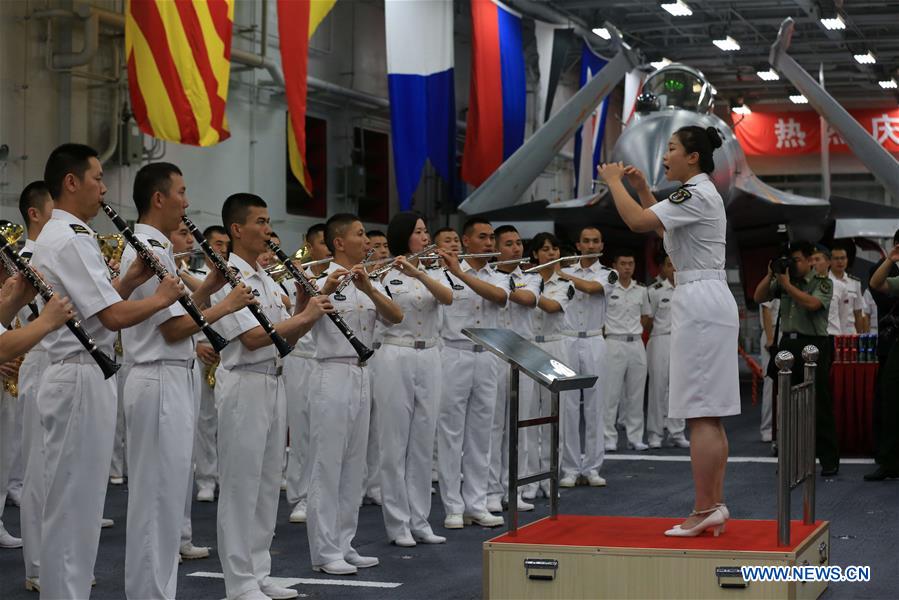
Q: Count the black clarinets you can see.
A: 4